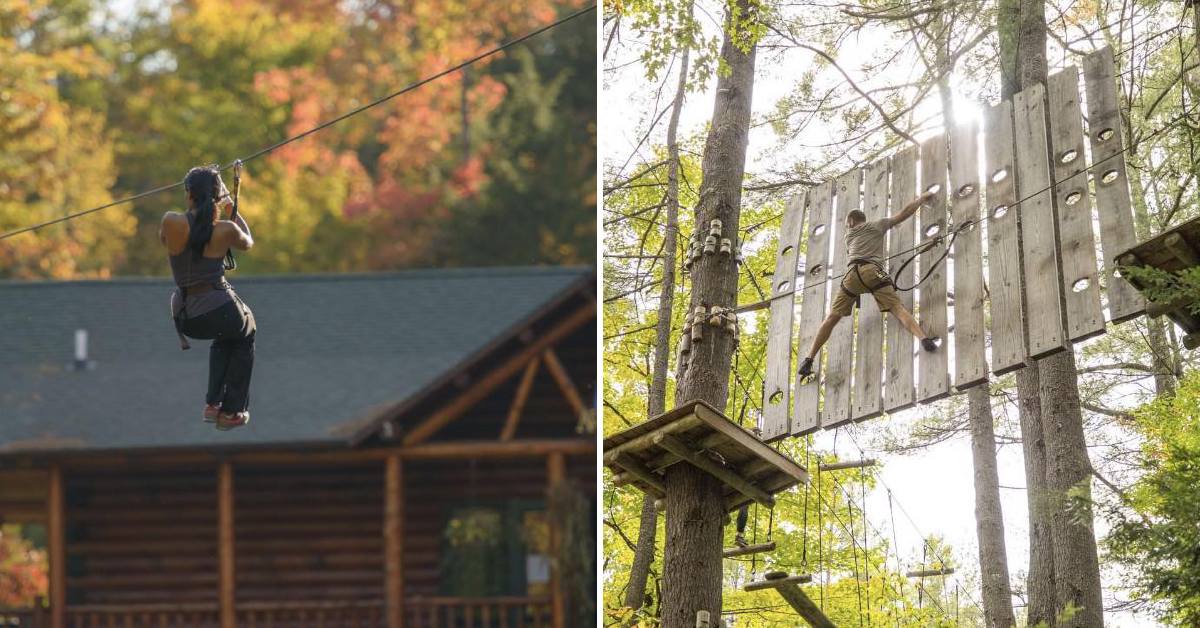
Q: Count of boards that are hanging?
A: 11